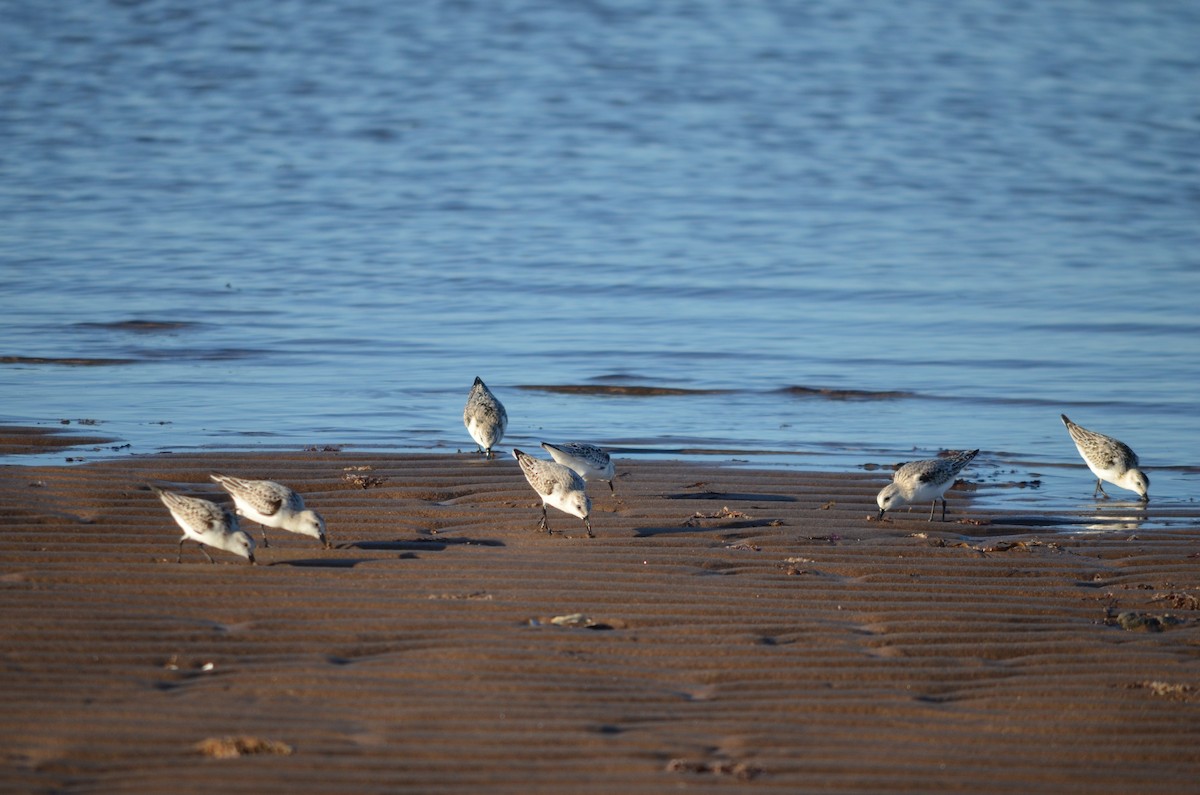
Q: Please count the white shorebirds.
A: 7